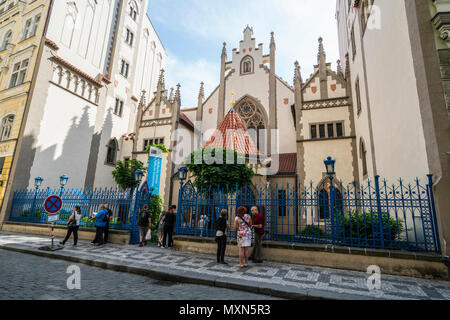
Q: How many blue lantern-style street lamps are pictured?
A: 5